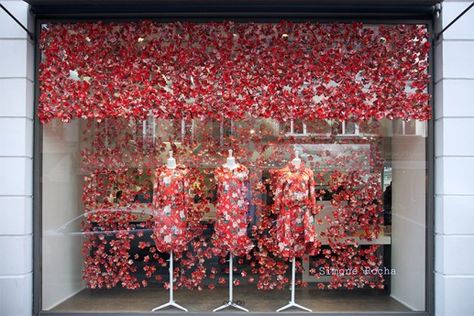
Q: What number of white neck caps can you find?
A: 3